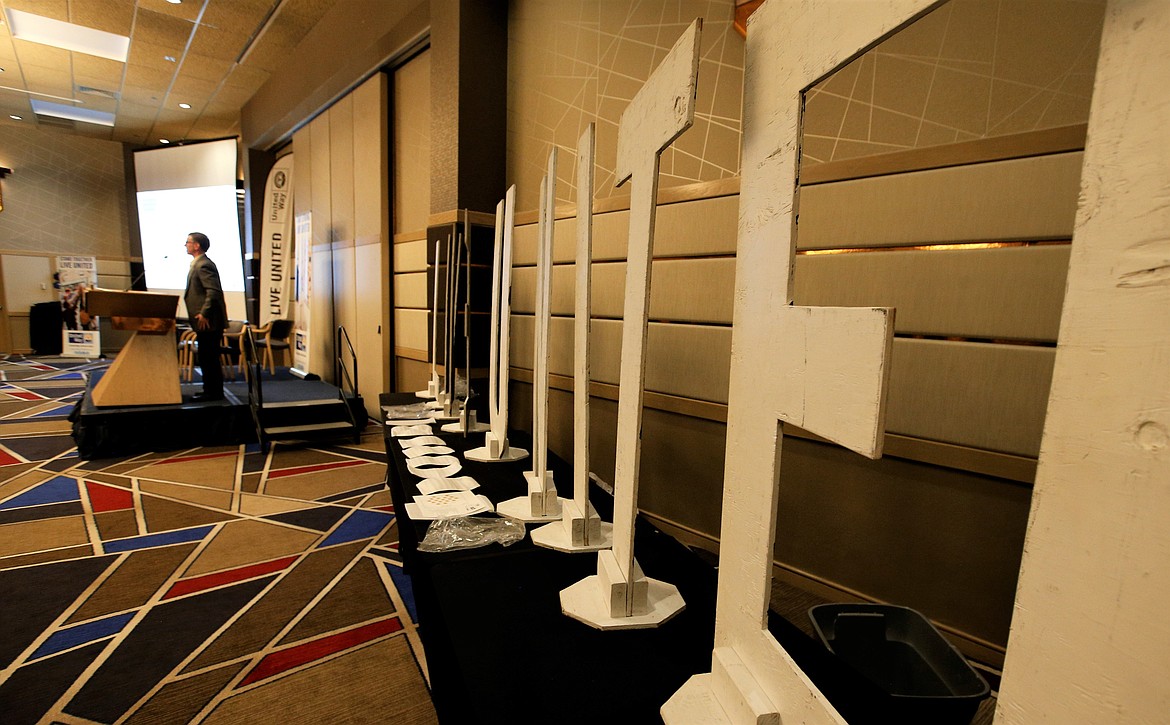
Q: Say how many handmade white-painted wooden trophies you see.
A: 10